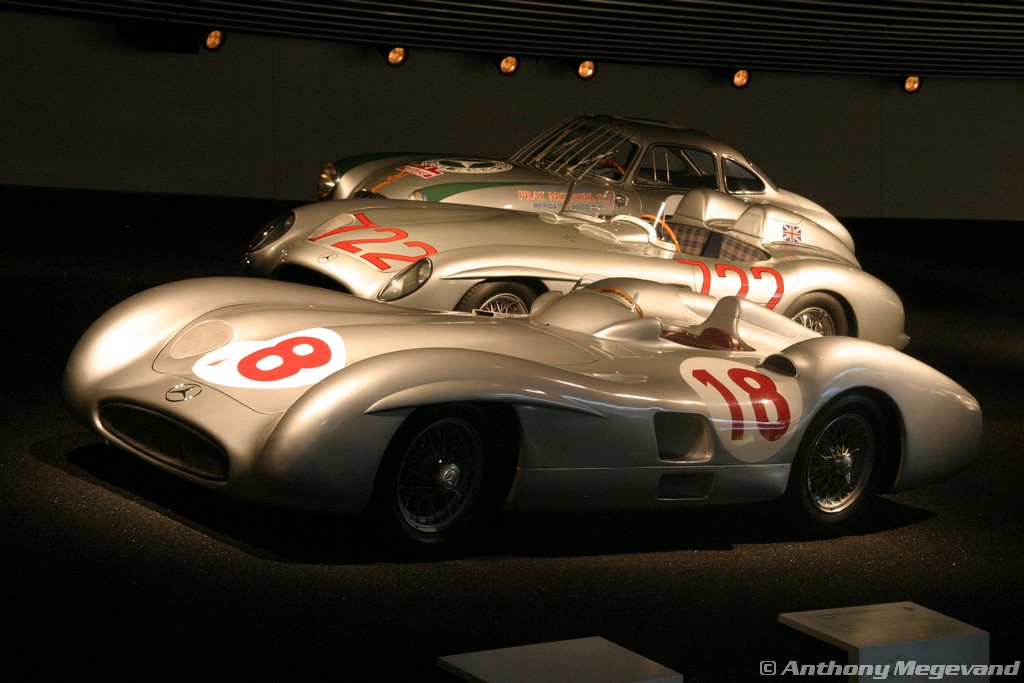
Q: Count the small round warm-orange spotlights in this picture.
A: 6